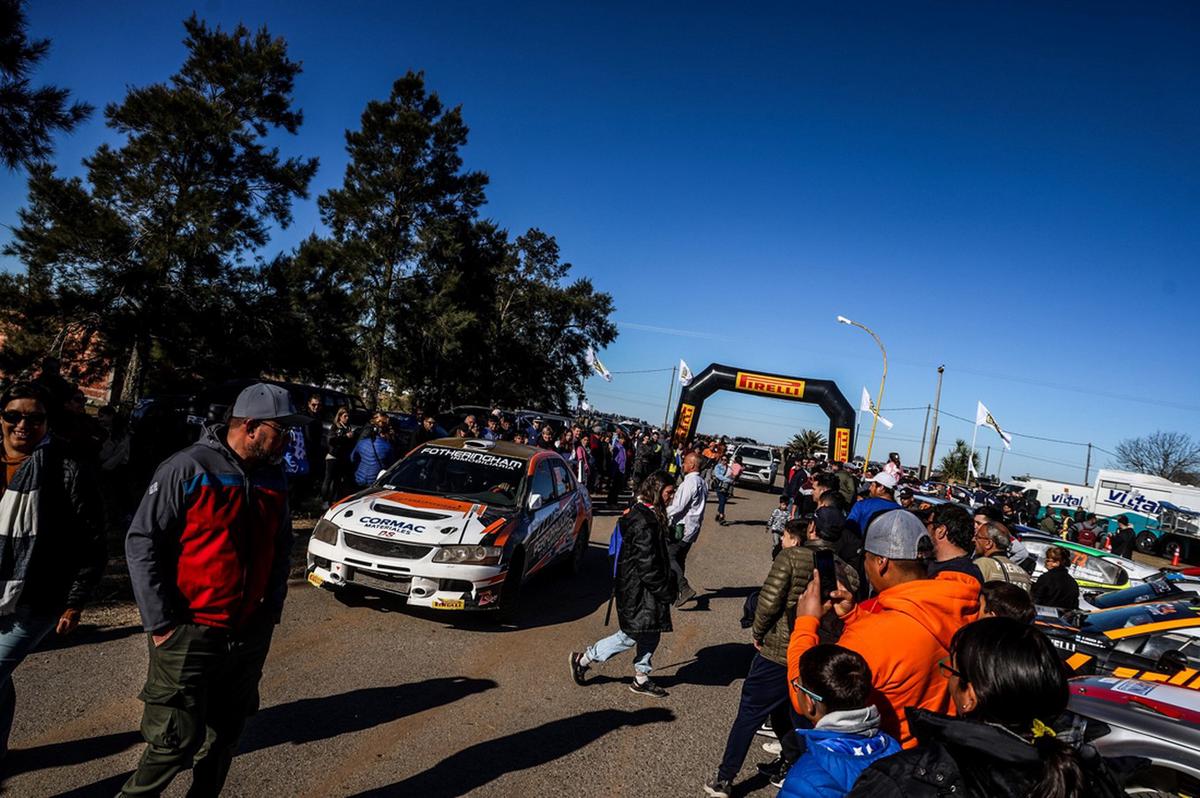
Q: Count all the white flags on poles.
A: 4